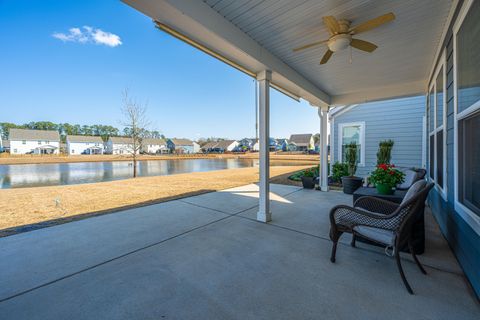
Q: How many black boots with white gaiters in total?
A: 0